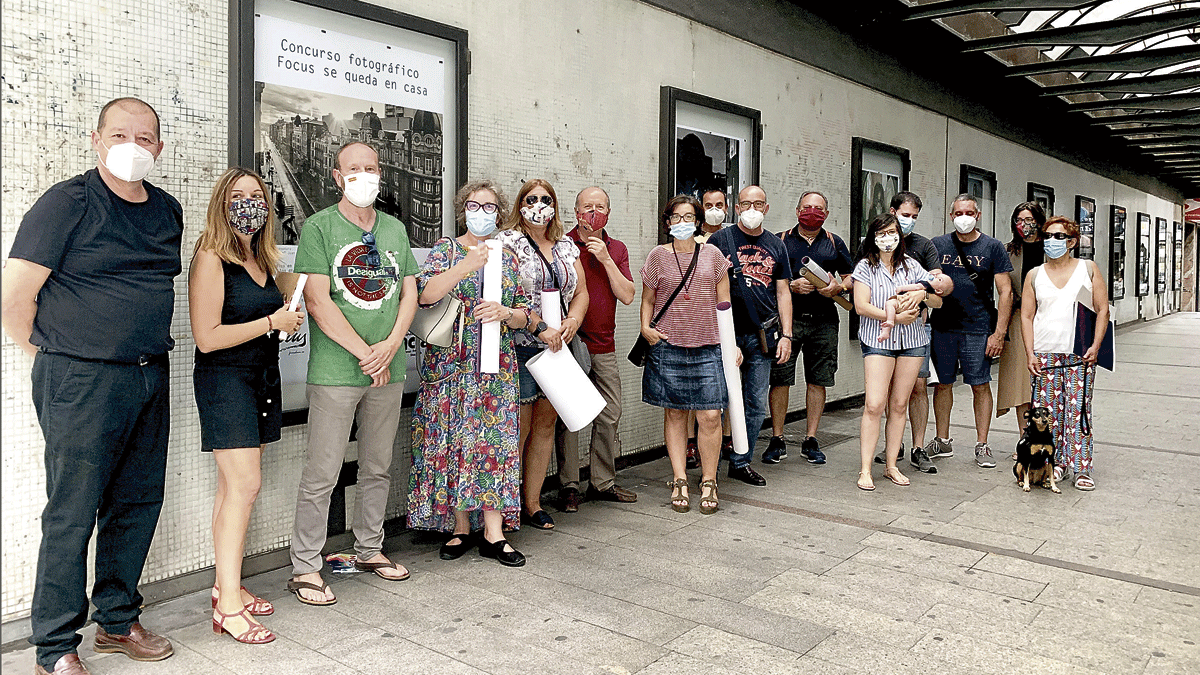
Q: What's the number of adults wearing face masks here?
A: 15